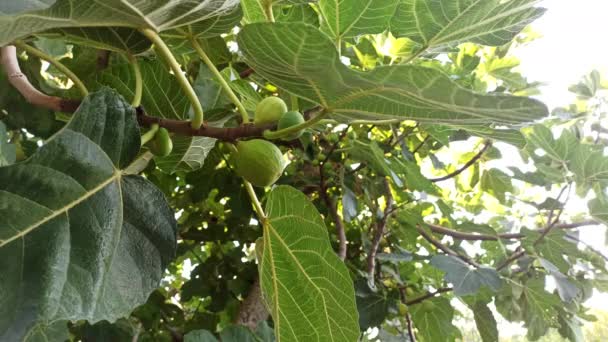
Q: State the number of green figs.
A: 4